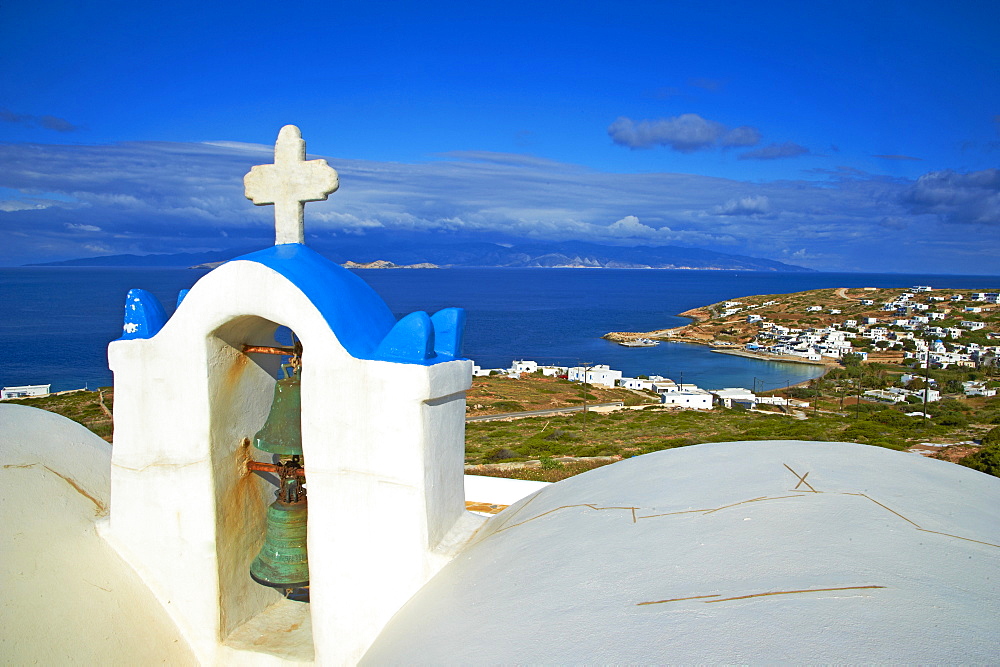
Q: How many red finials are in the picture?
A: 0